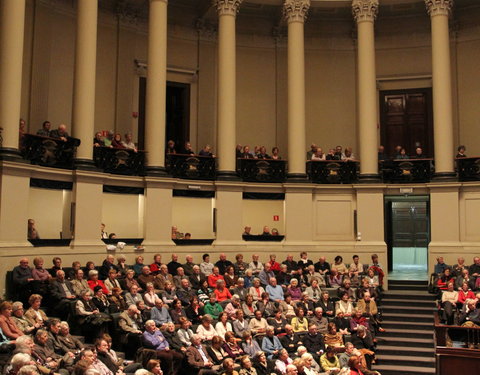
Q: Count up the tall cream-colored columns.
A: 7